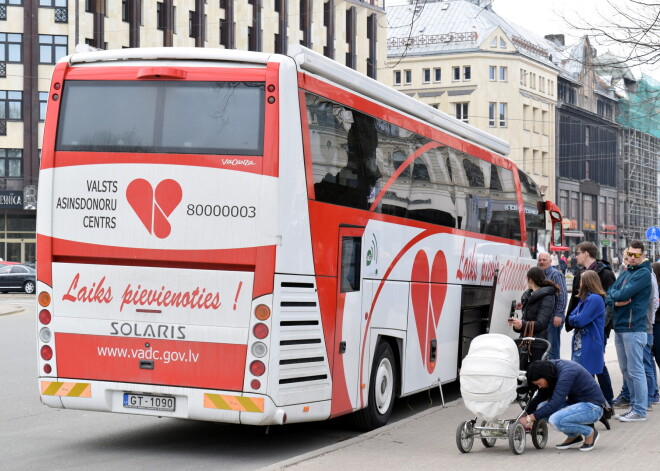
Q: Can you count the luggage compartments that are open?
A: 1